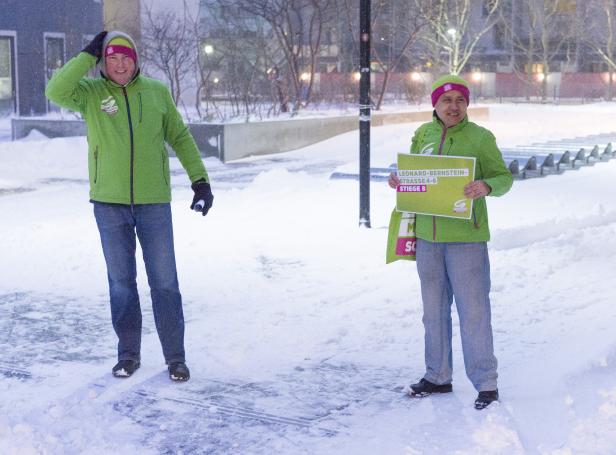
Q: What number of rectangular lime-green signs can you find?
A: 1